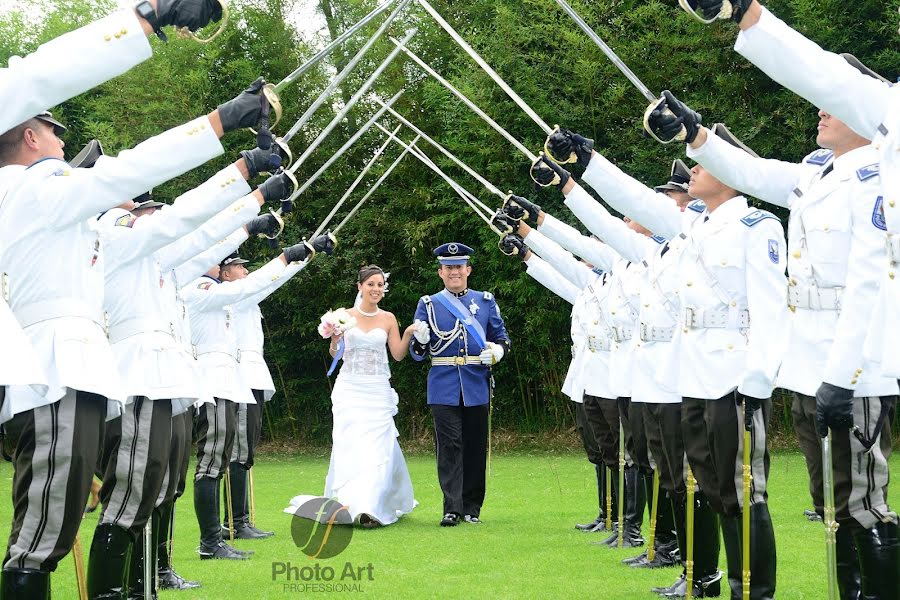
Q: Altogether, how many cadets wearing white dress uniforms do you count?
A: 14